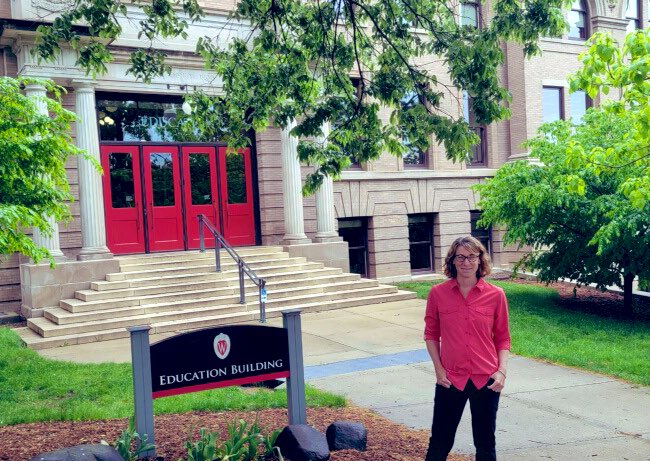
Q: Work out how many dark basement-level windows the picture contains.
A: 3